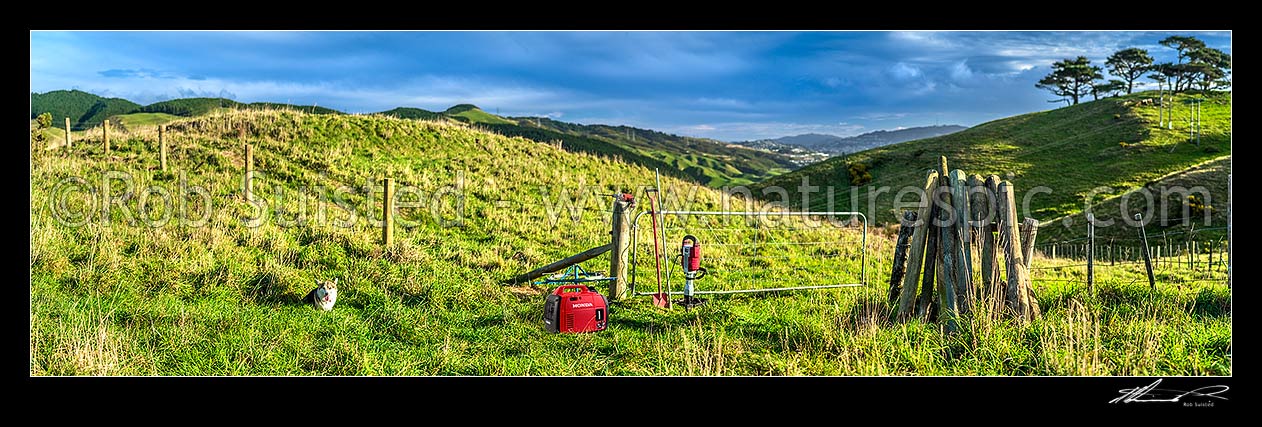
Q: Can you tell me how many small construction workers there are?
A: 0